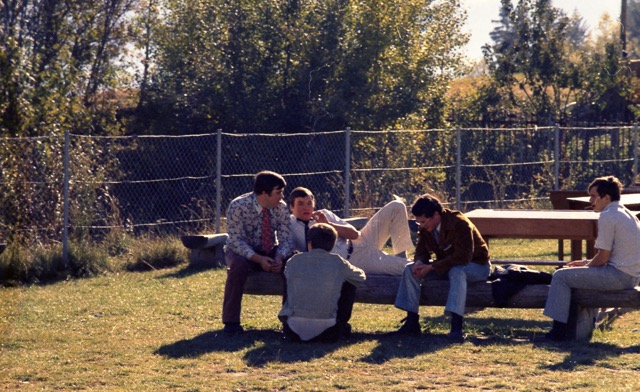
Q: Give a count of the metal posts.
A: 6